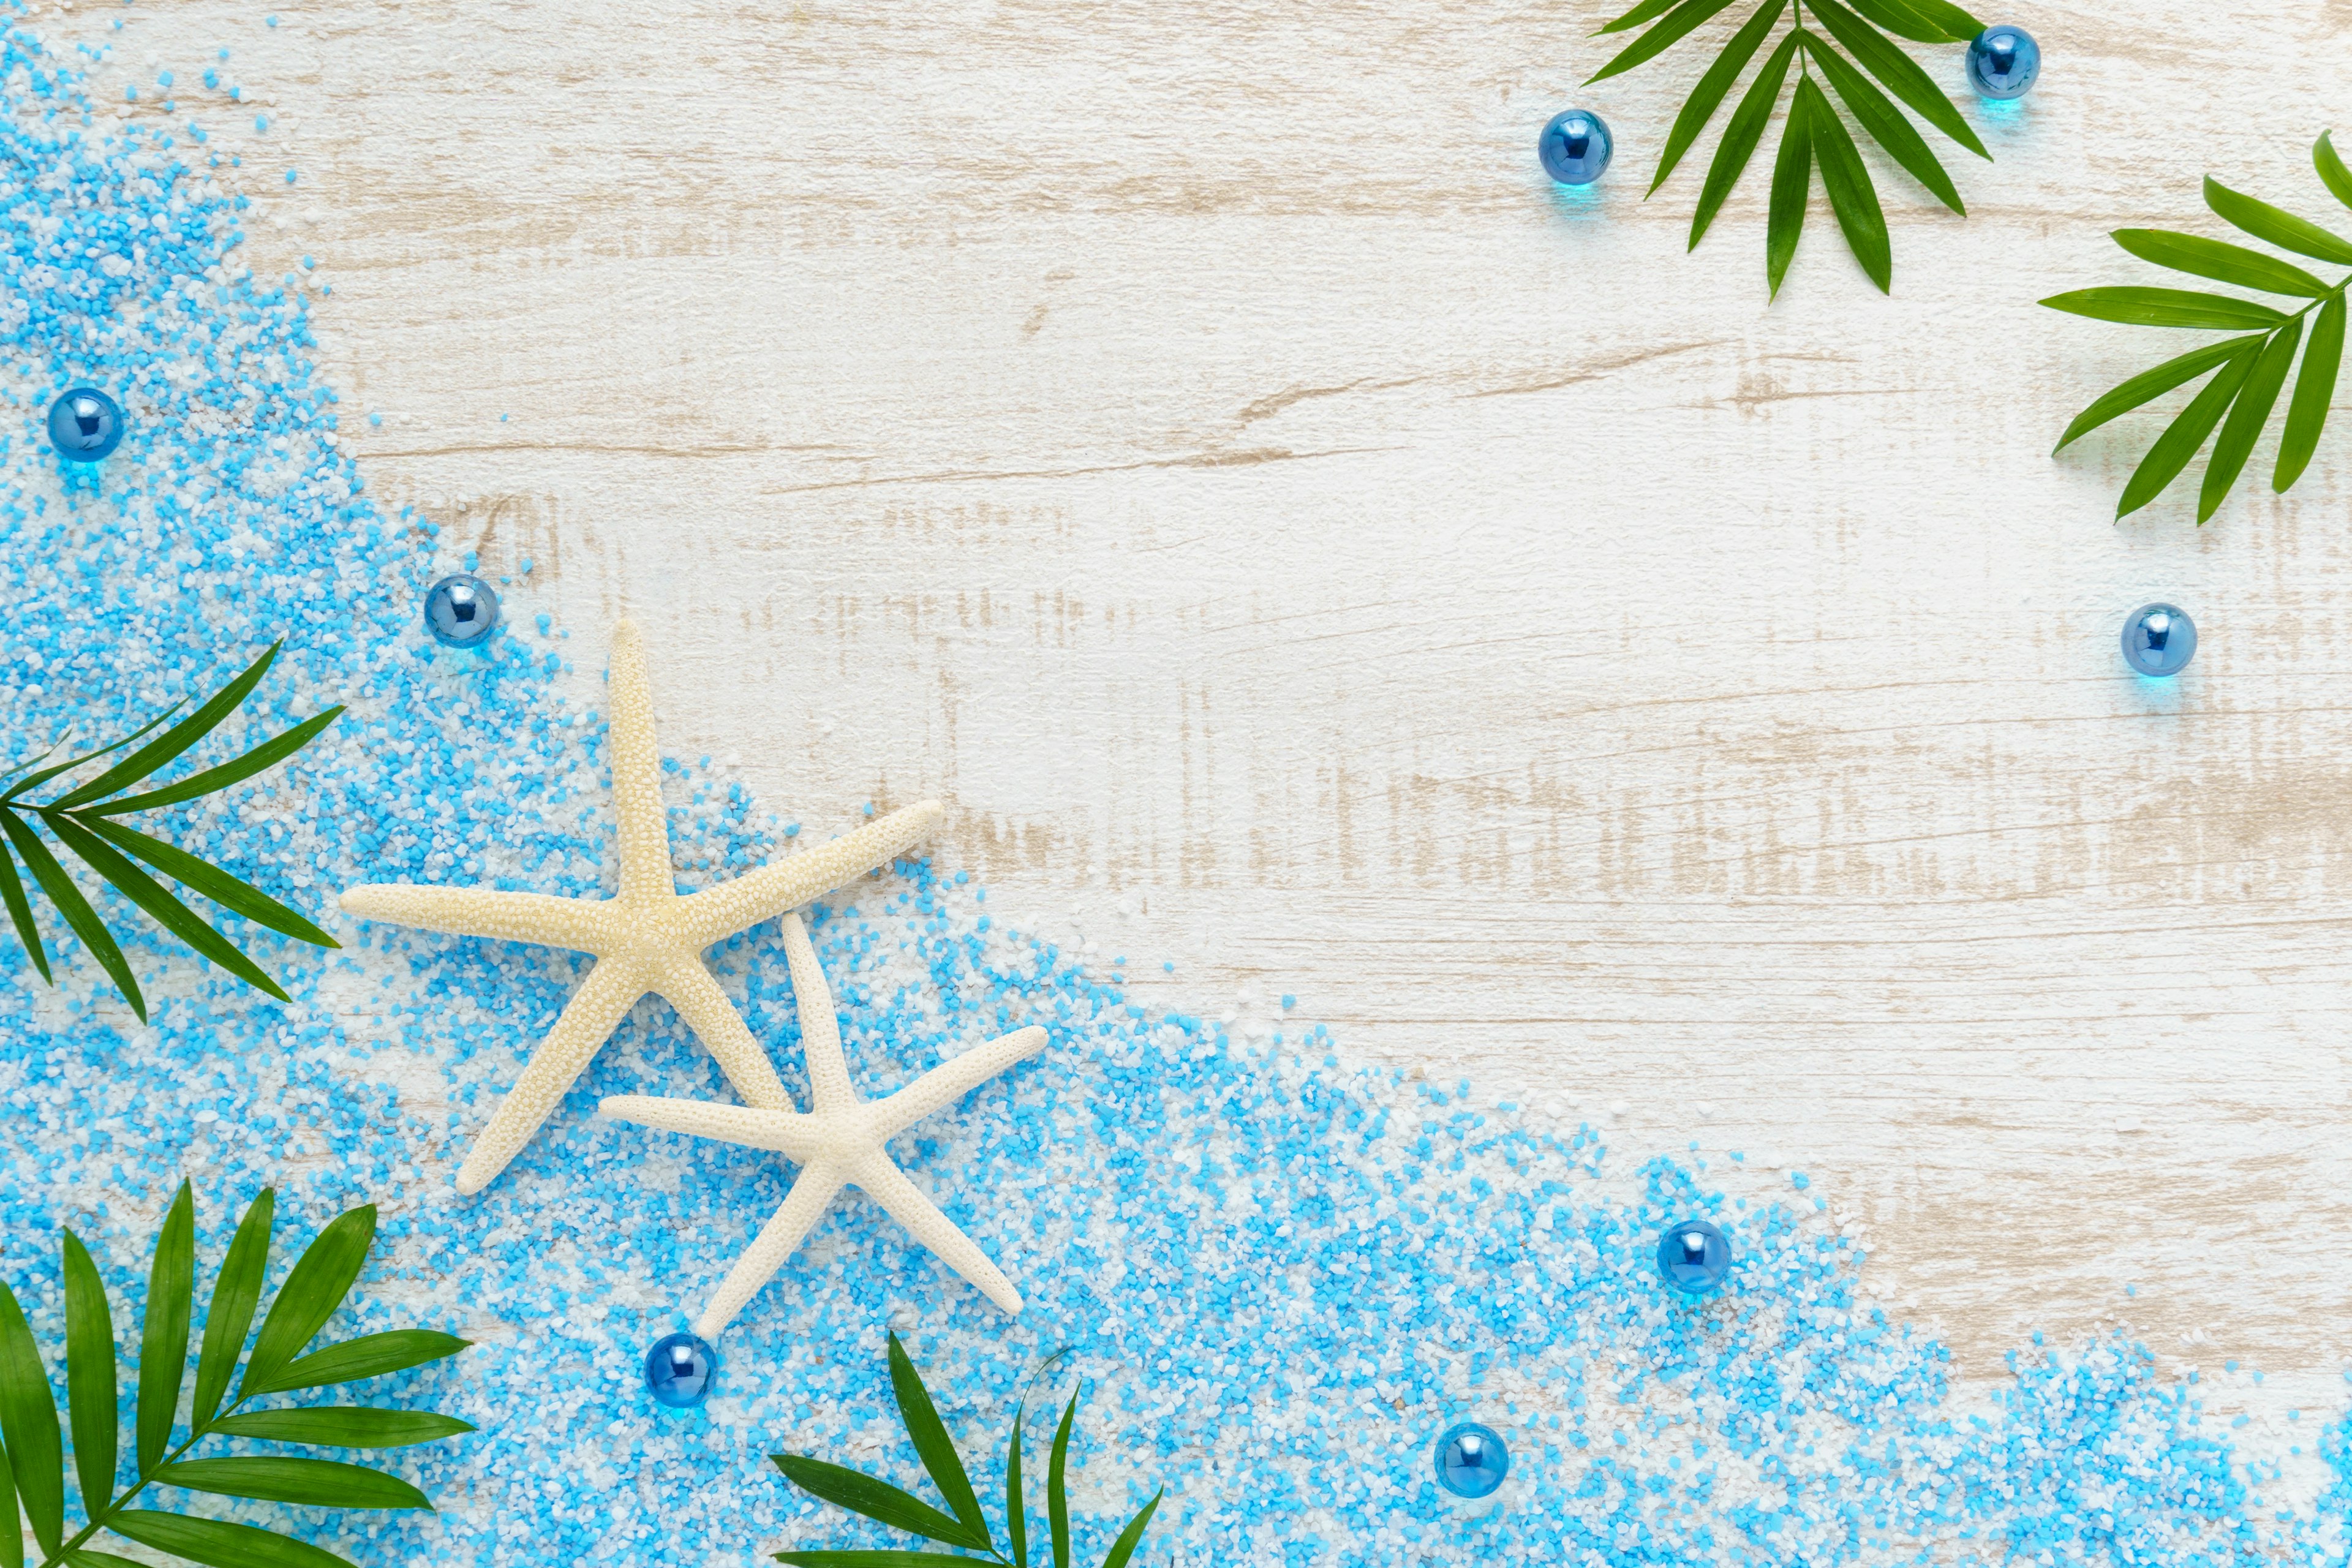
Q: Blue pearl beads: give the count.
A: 8